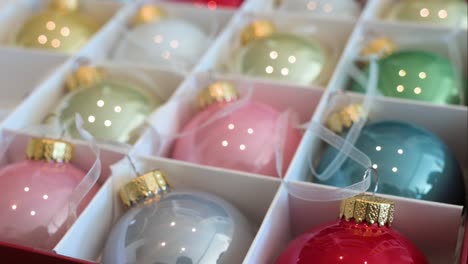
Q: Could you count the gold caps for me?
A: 10